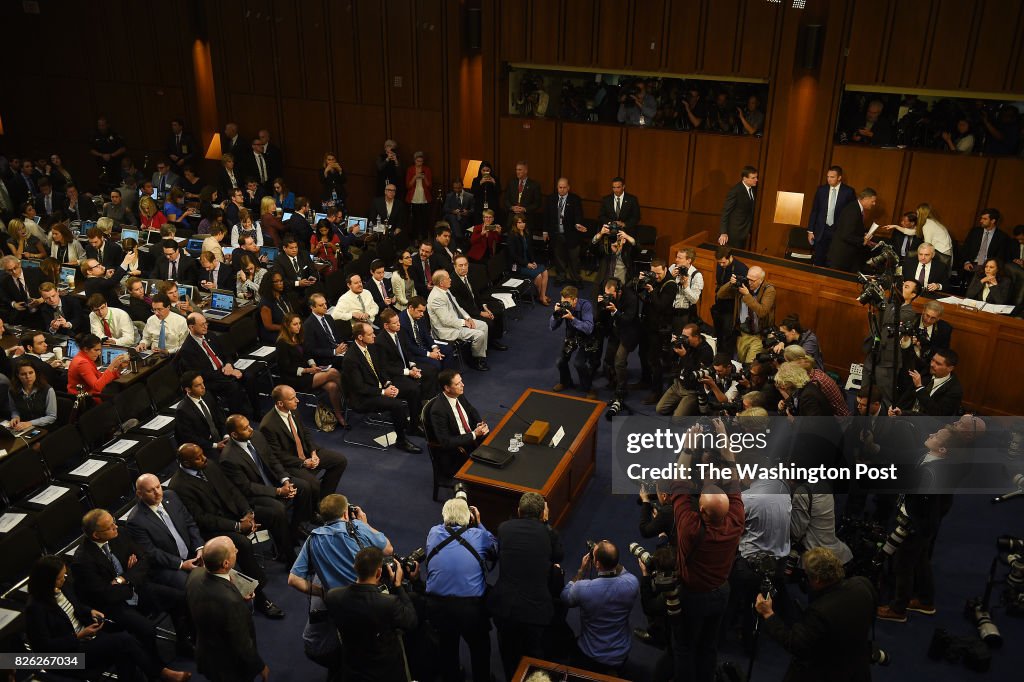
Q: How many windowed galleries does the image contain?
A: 2